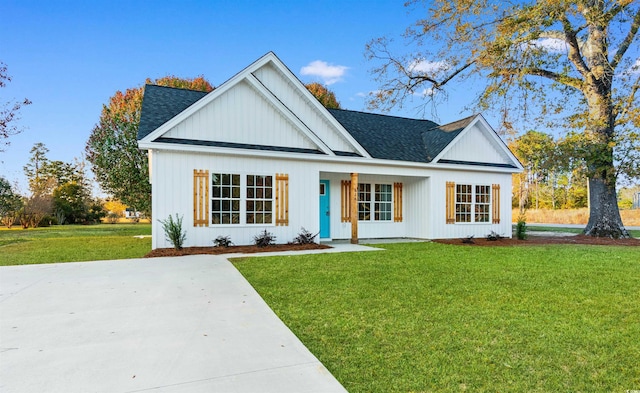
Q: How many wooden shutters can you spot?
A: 6